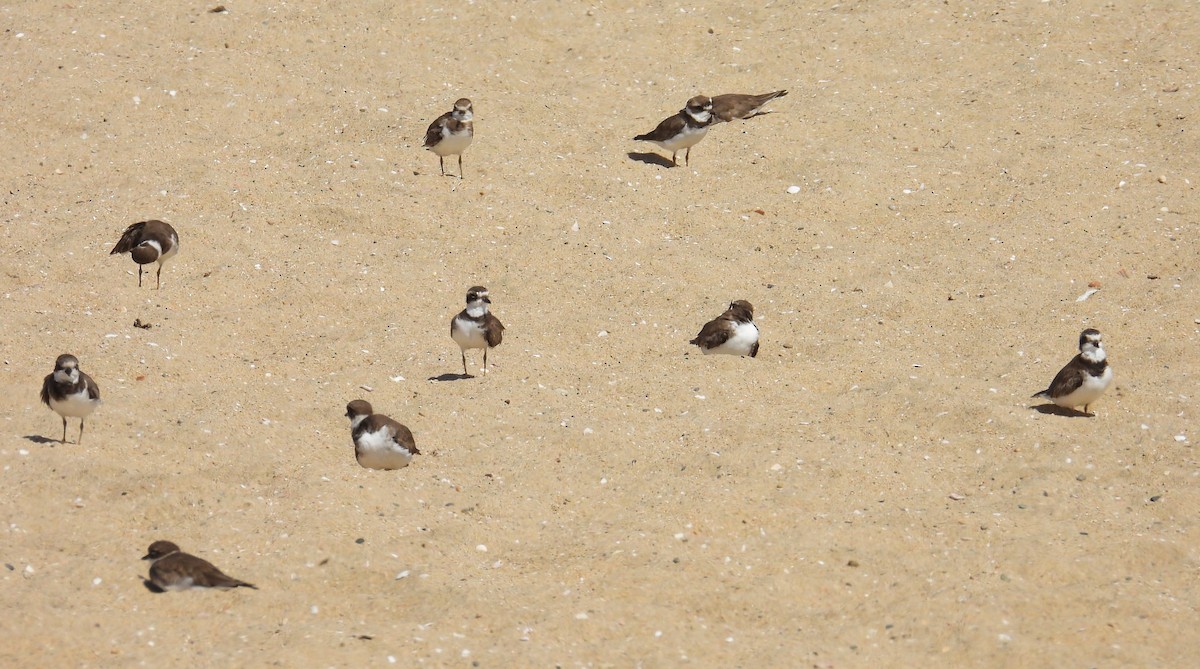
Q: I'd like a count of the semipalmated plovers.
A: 10